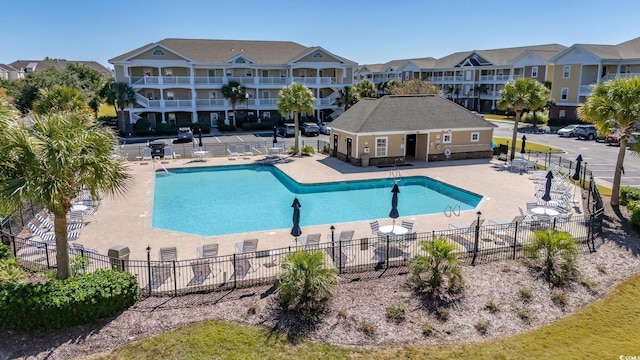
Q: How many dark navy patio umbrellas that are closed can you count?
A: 7